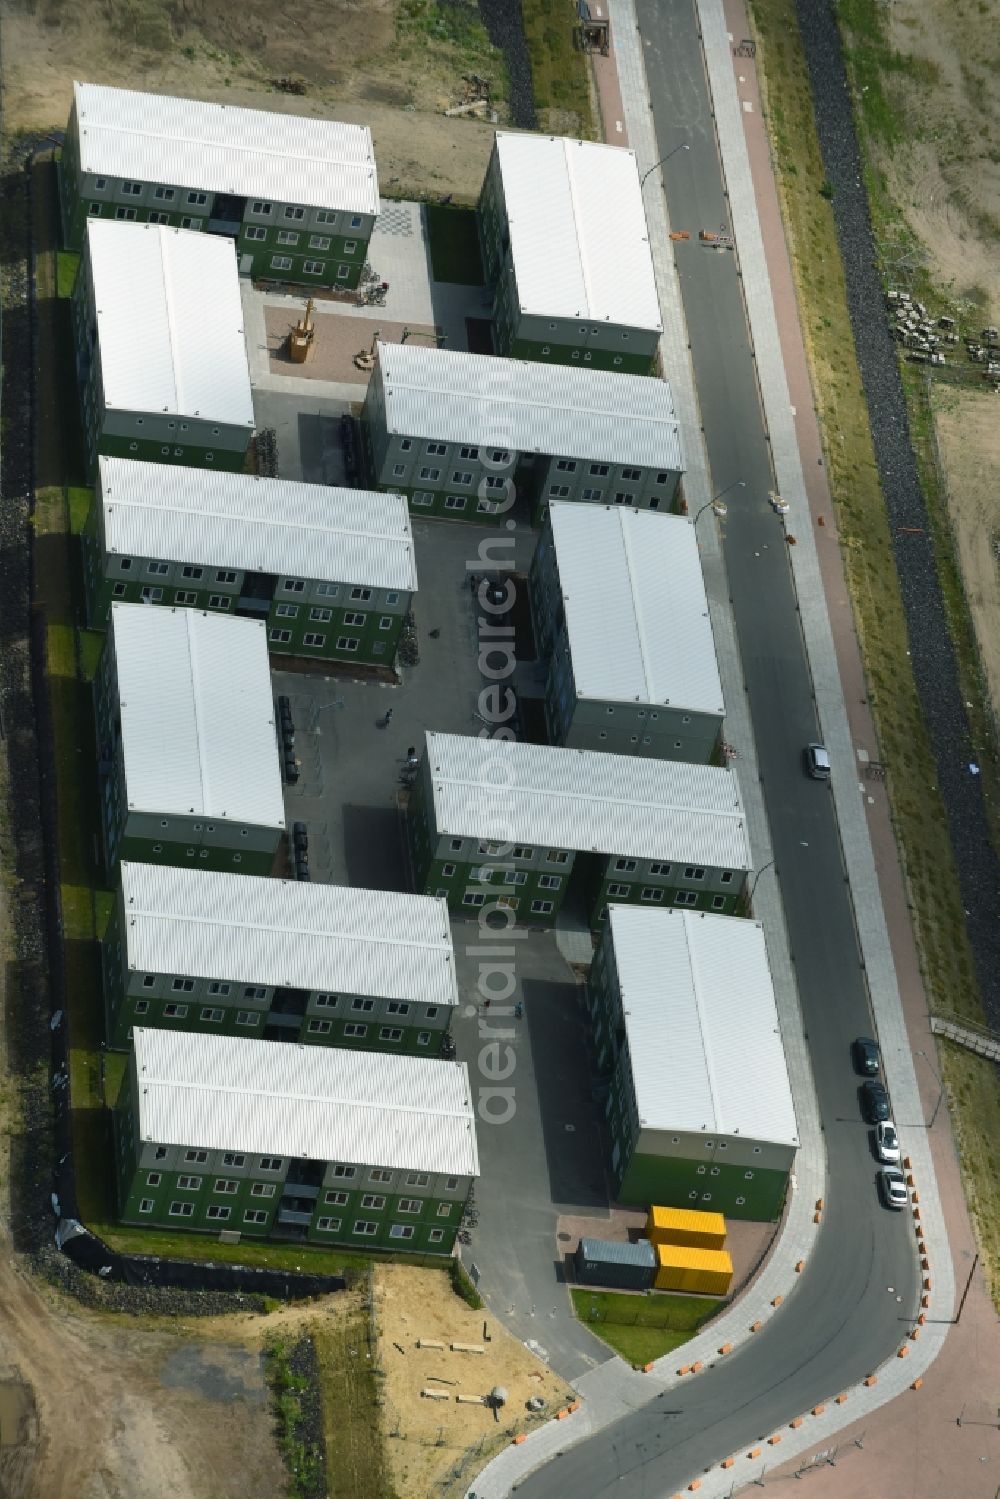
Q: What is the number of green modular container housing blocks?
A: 11